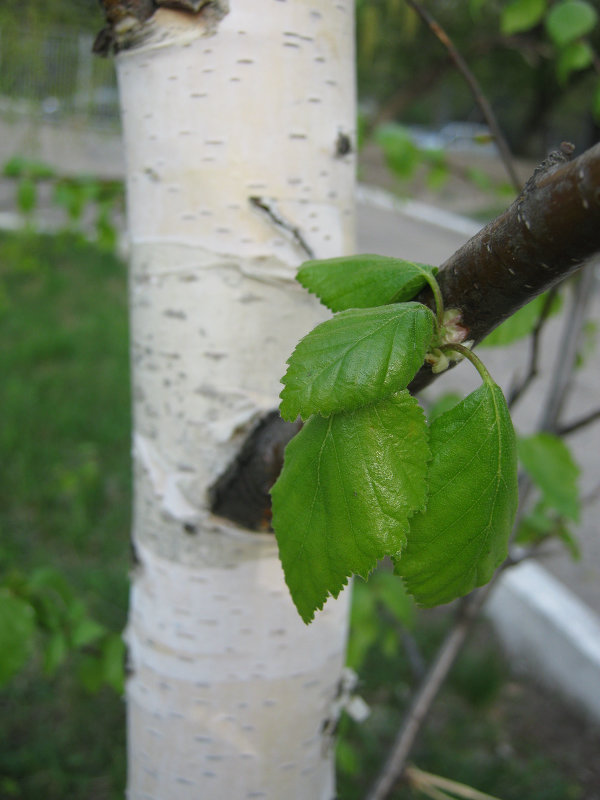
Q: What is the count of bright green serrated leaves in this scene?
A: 4